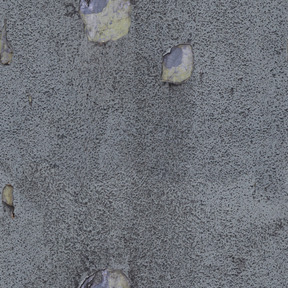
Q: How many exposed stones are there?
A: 5